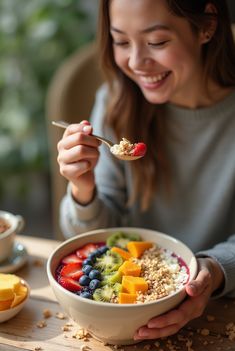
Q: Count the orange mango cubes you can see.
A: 5